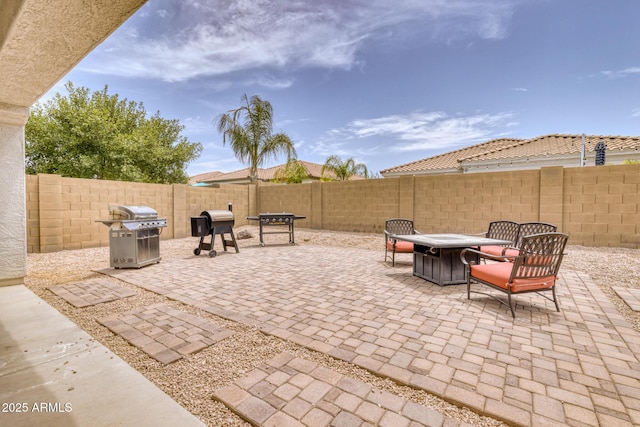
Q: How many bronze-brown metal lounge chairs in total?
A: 4